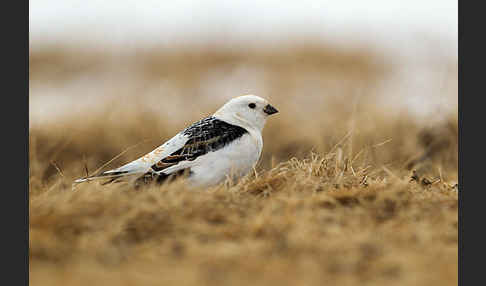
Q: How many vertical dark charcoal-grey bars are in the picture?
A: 2